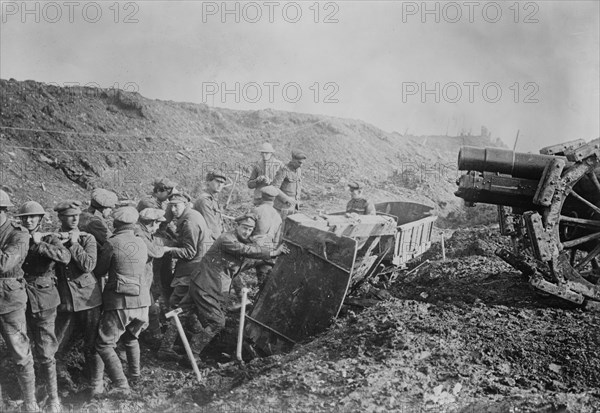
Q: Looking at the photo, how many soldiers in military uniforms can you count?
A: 14